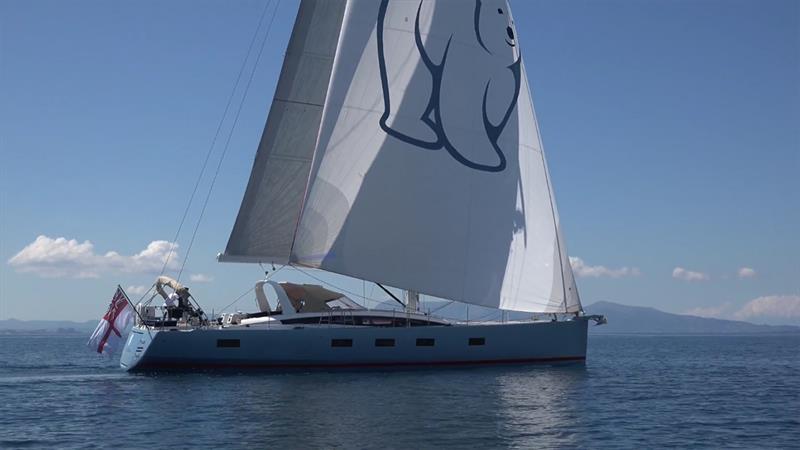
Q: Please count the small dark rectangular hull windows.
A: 5